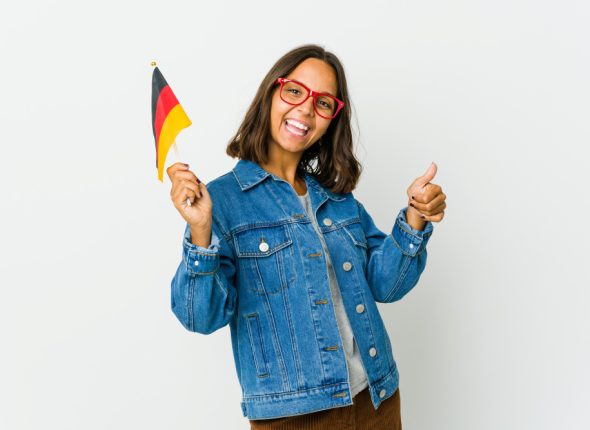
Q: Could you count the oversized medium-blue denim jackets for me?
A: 1